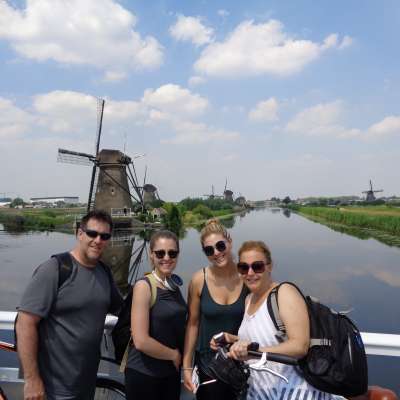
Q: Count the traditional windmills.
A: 5